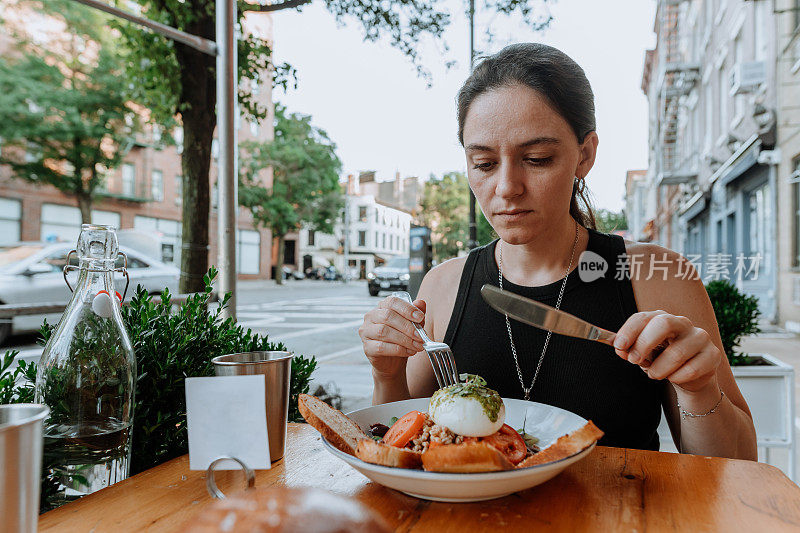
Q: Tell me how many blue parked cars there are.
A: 0